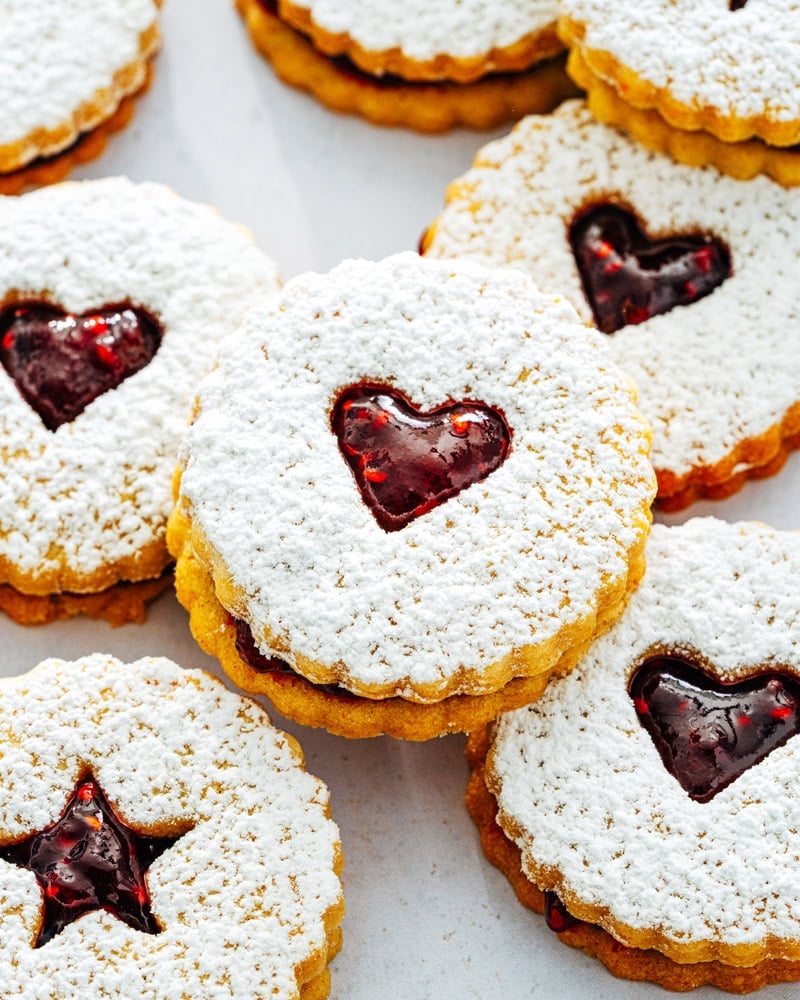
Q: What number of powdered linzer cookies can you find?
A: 8